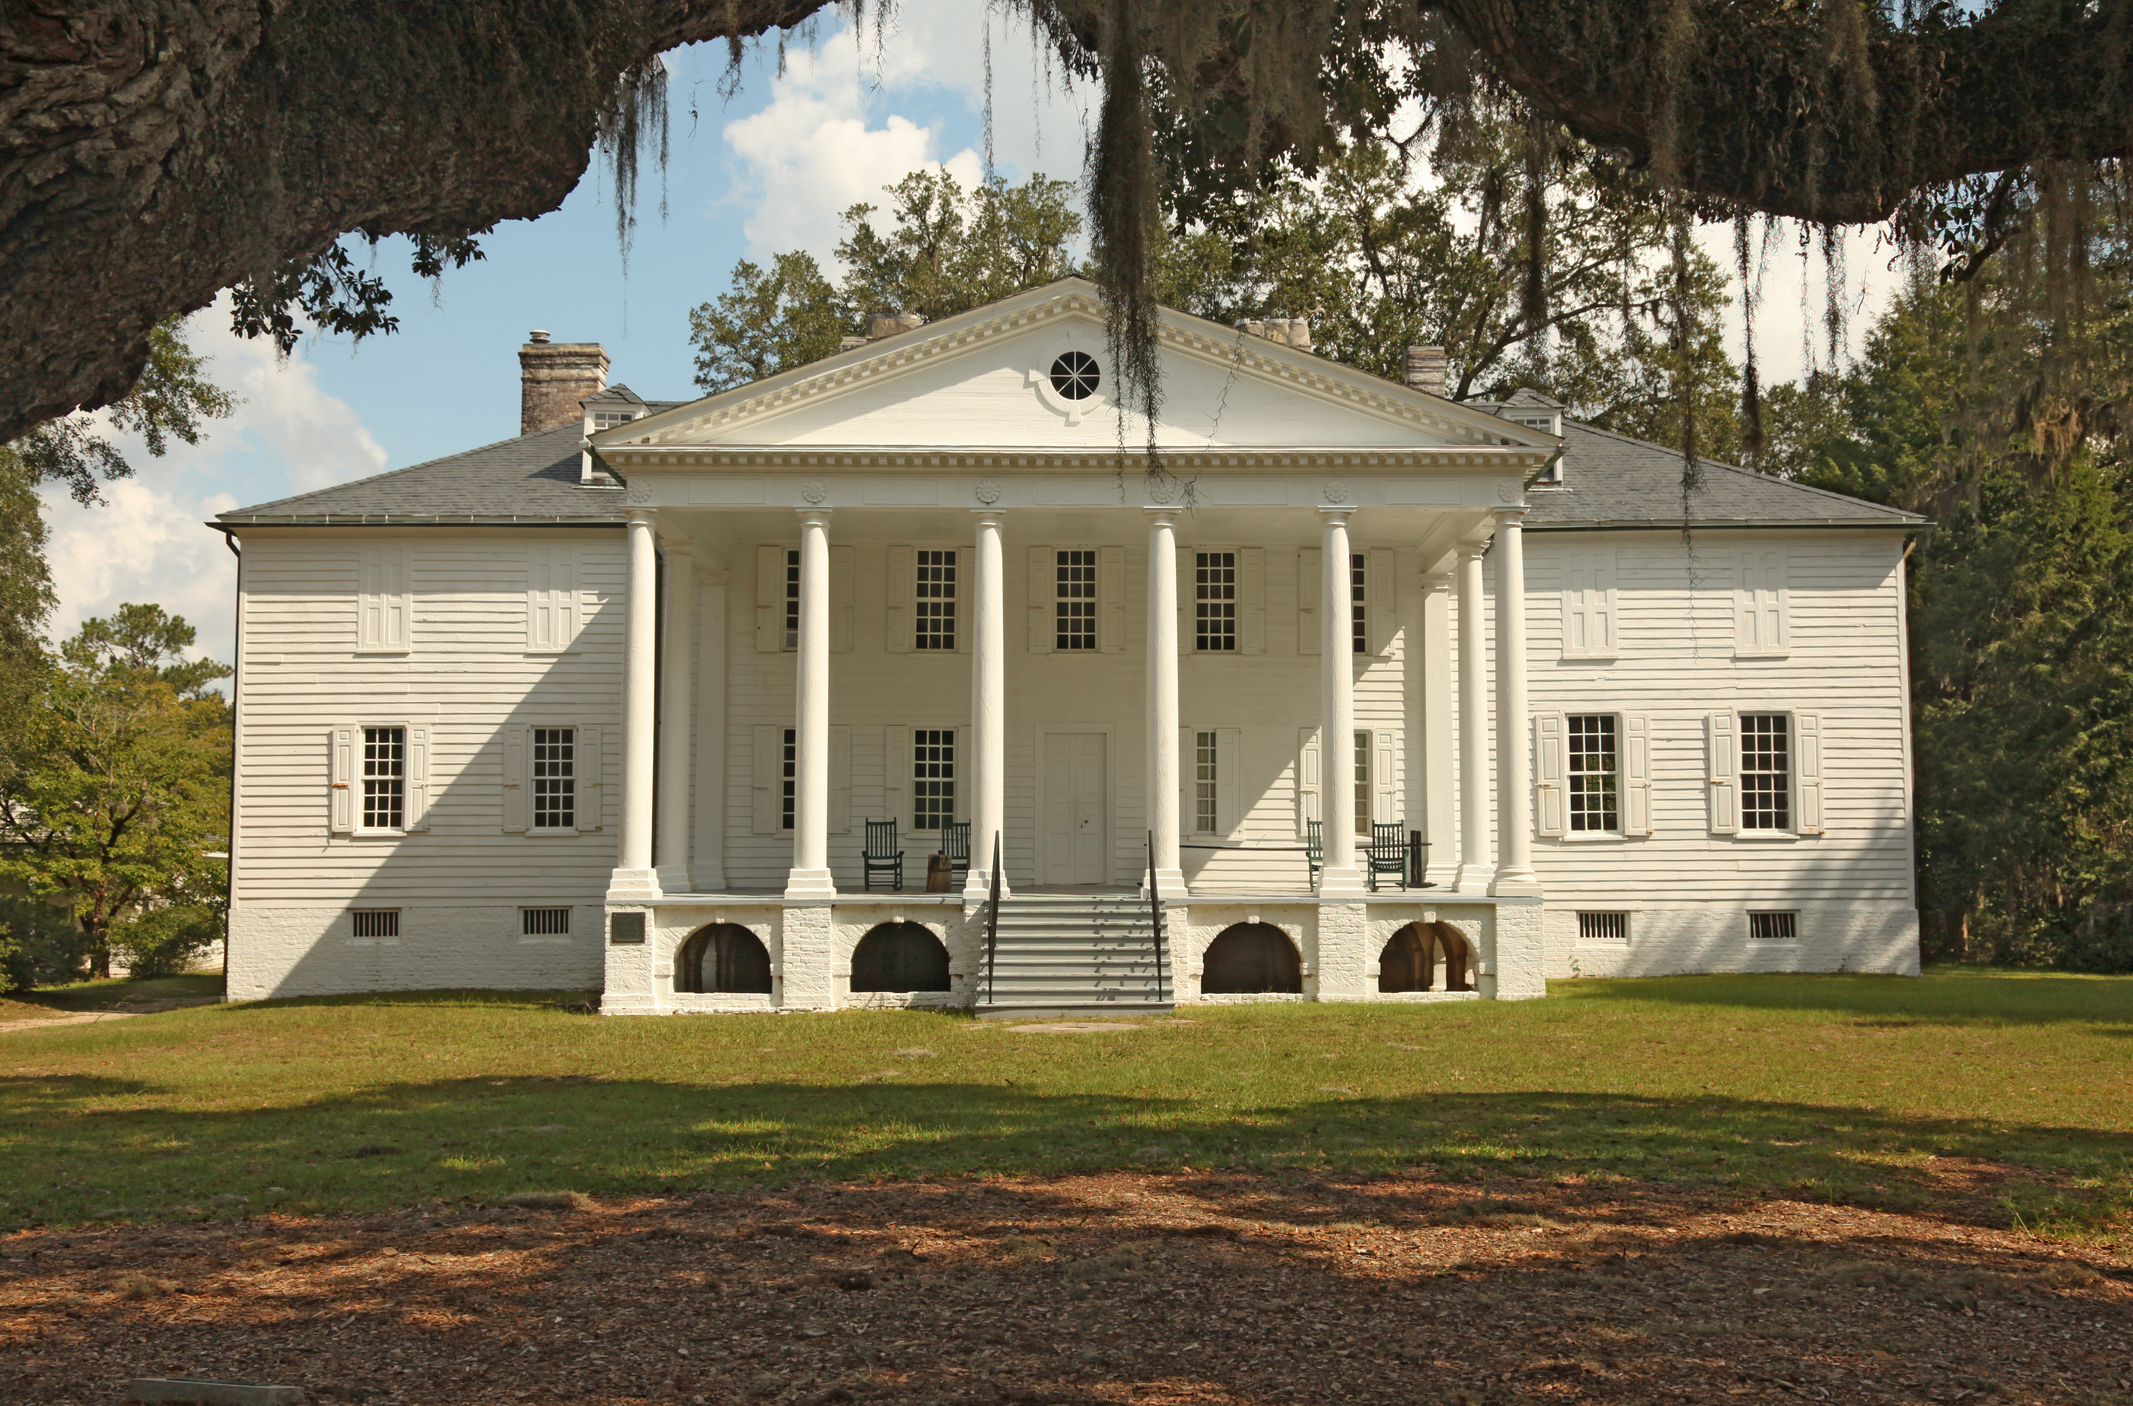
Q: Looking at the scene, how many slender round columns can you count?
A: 8